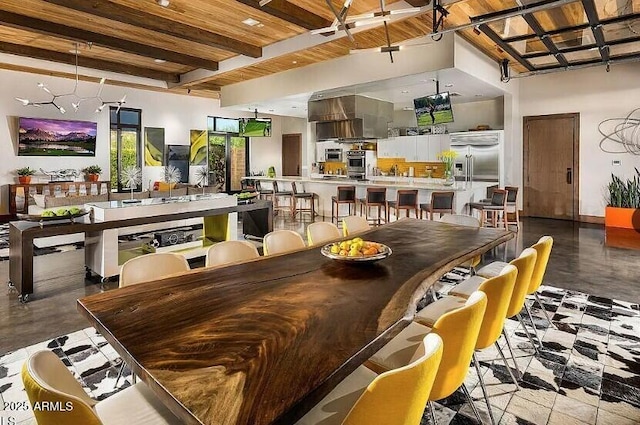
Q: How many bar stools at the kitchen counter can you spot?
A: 10